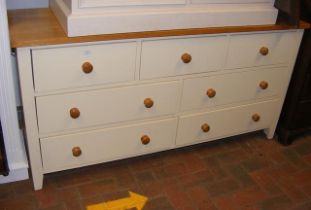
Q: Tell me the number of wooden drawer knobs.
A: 11